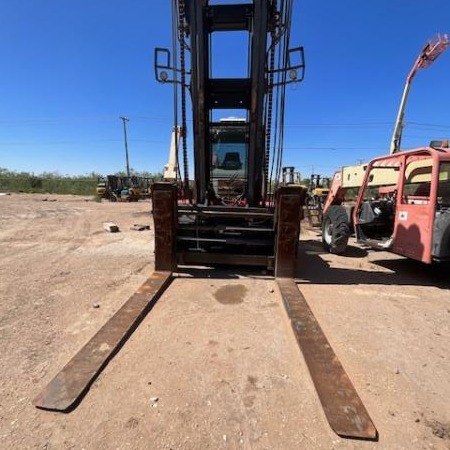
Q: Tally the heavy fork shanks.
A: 2